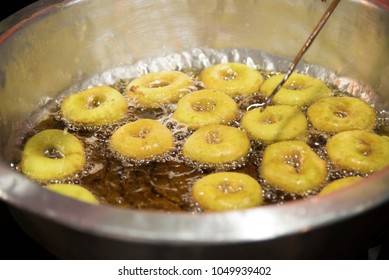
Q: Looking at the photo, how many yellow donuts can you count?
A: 15